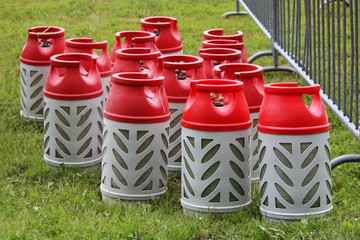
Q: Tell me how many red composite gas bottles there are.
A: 14